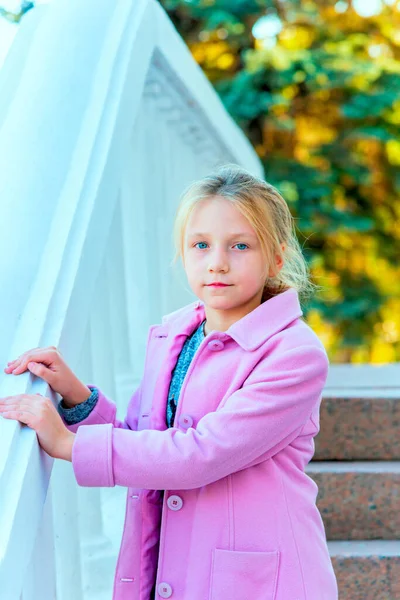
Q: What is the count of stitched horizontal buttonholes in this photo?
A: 4